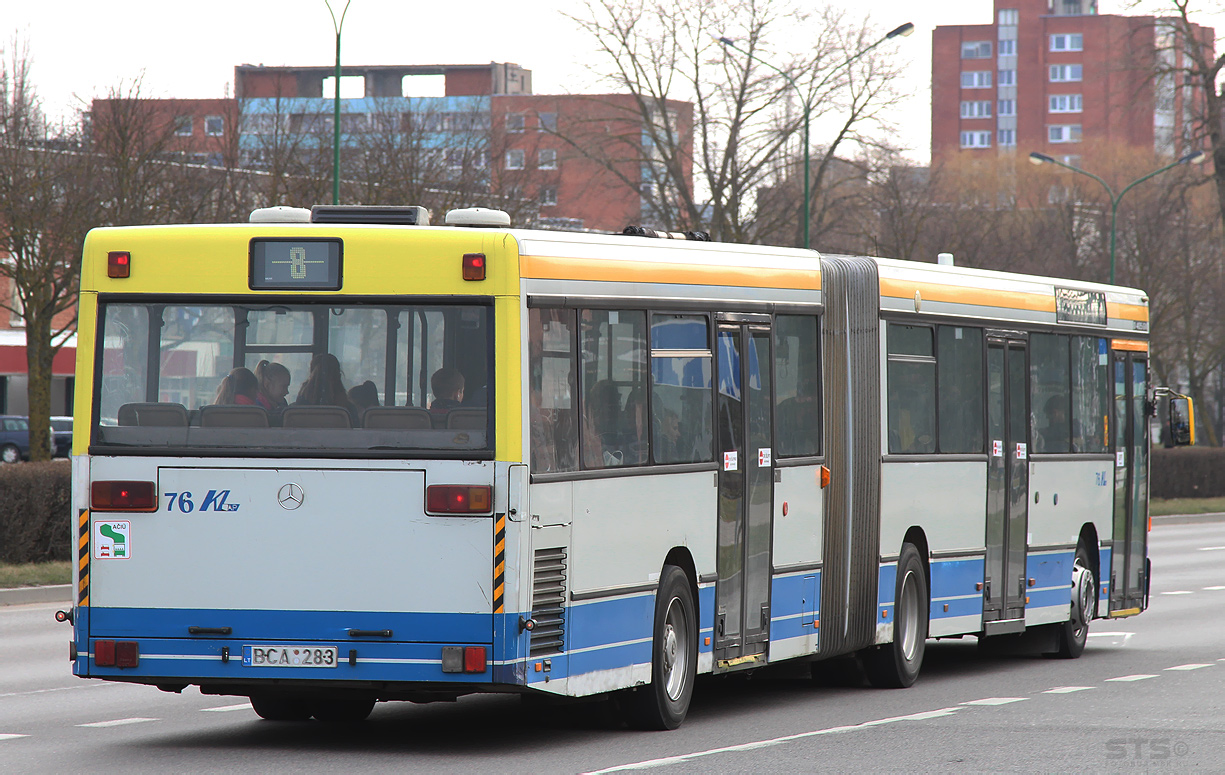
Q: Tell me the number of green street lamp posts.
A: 3